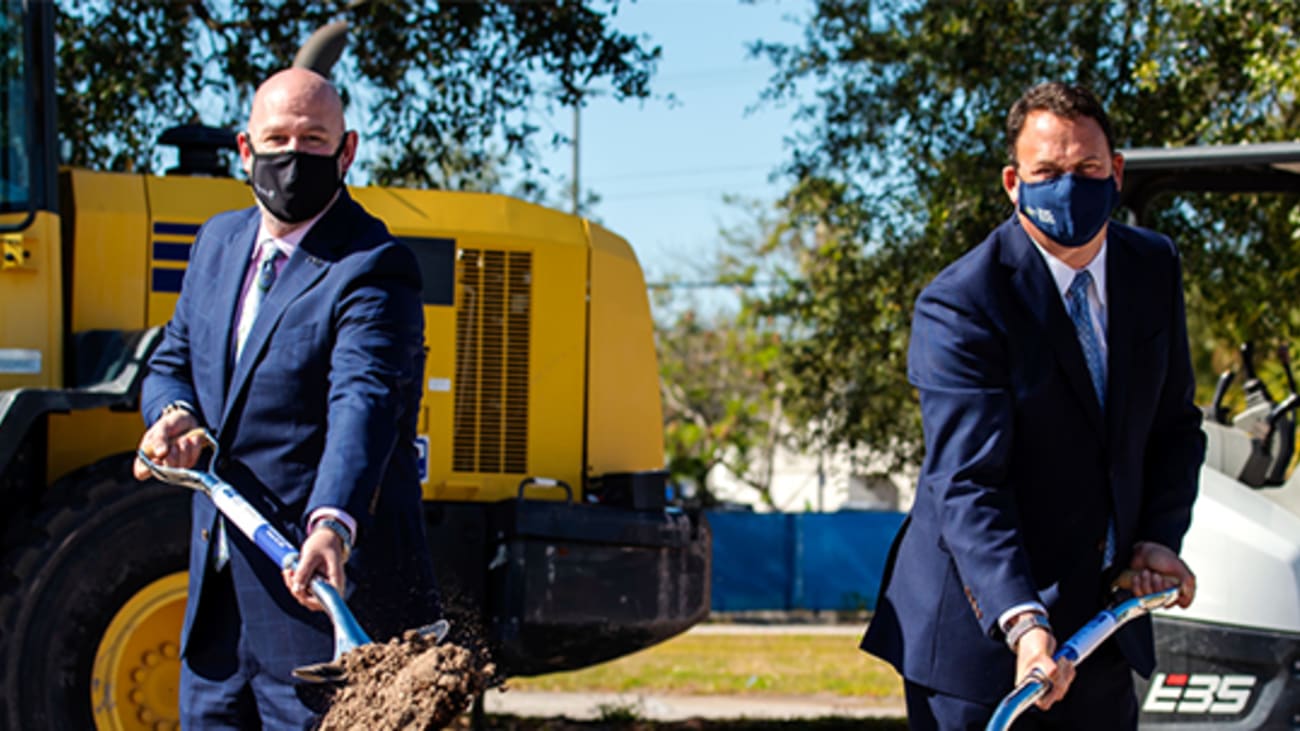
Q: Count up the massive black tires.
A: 1